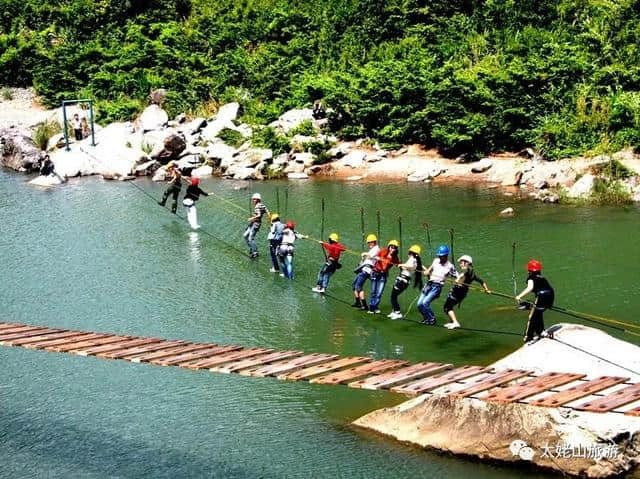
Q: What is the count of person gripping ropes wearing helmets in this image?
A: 12